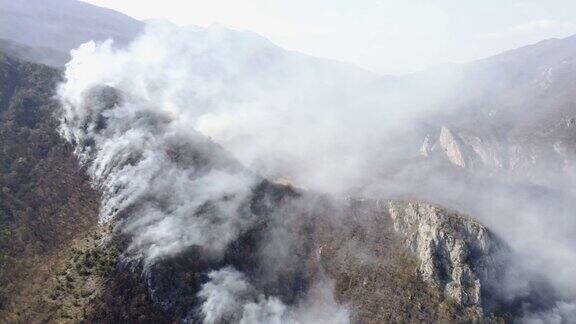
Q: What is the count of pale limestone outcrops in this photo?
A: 2